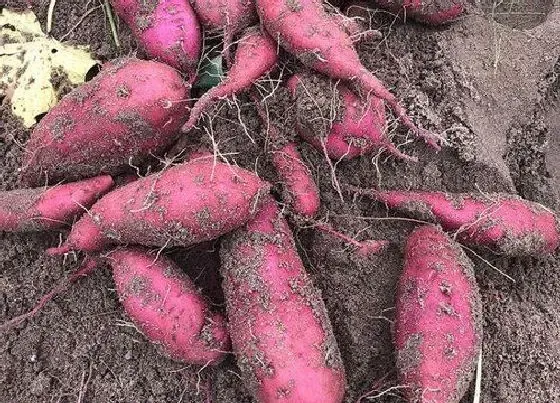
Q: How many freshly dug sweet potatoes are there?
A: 14